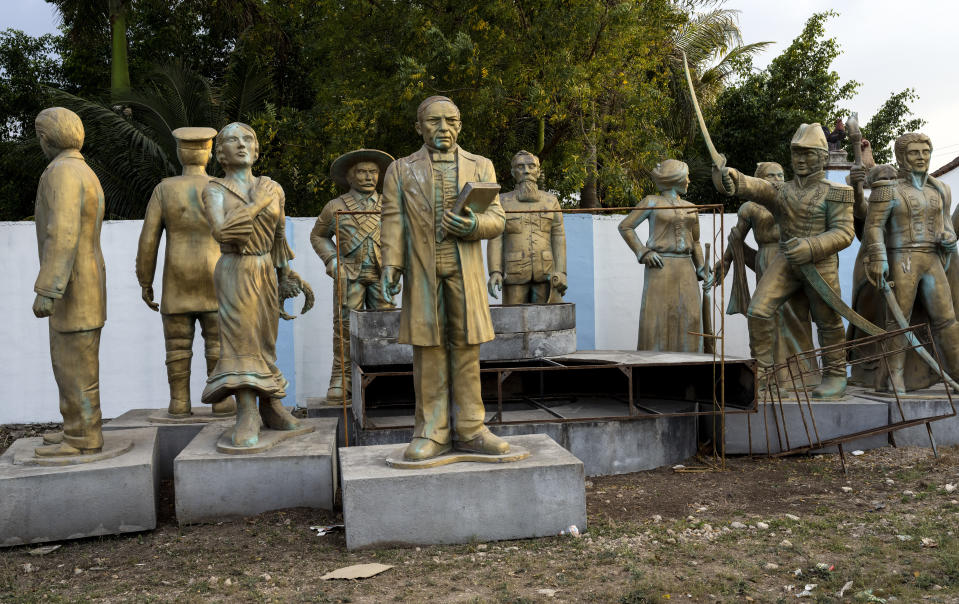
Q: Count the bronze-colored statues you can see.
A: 11